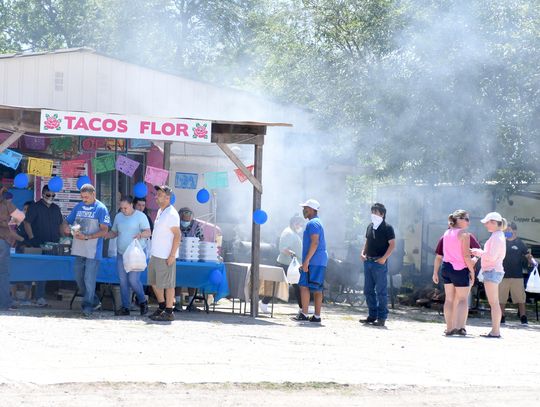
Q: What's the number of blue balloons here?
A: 8